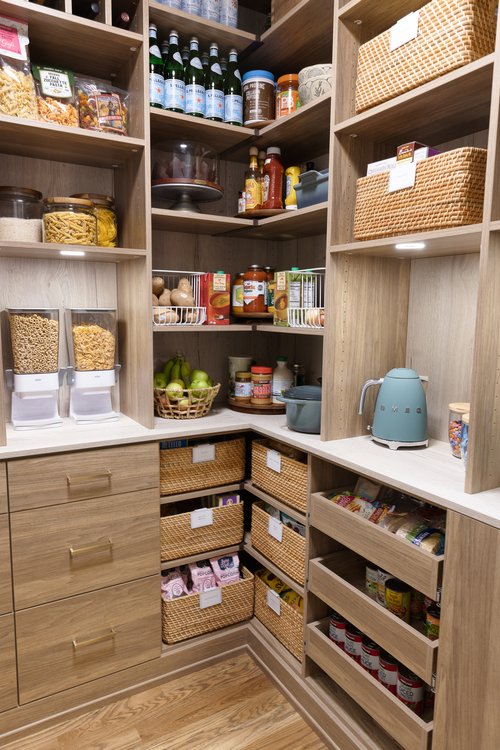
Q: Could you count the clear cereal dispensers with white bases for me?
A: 2